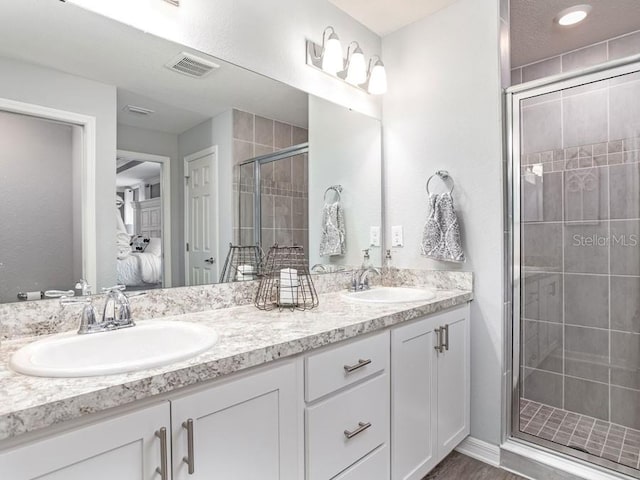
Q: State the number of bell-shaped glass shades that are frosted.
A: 3